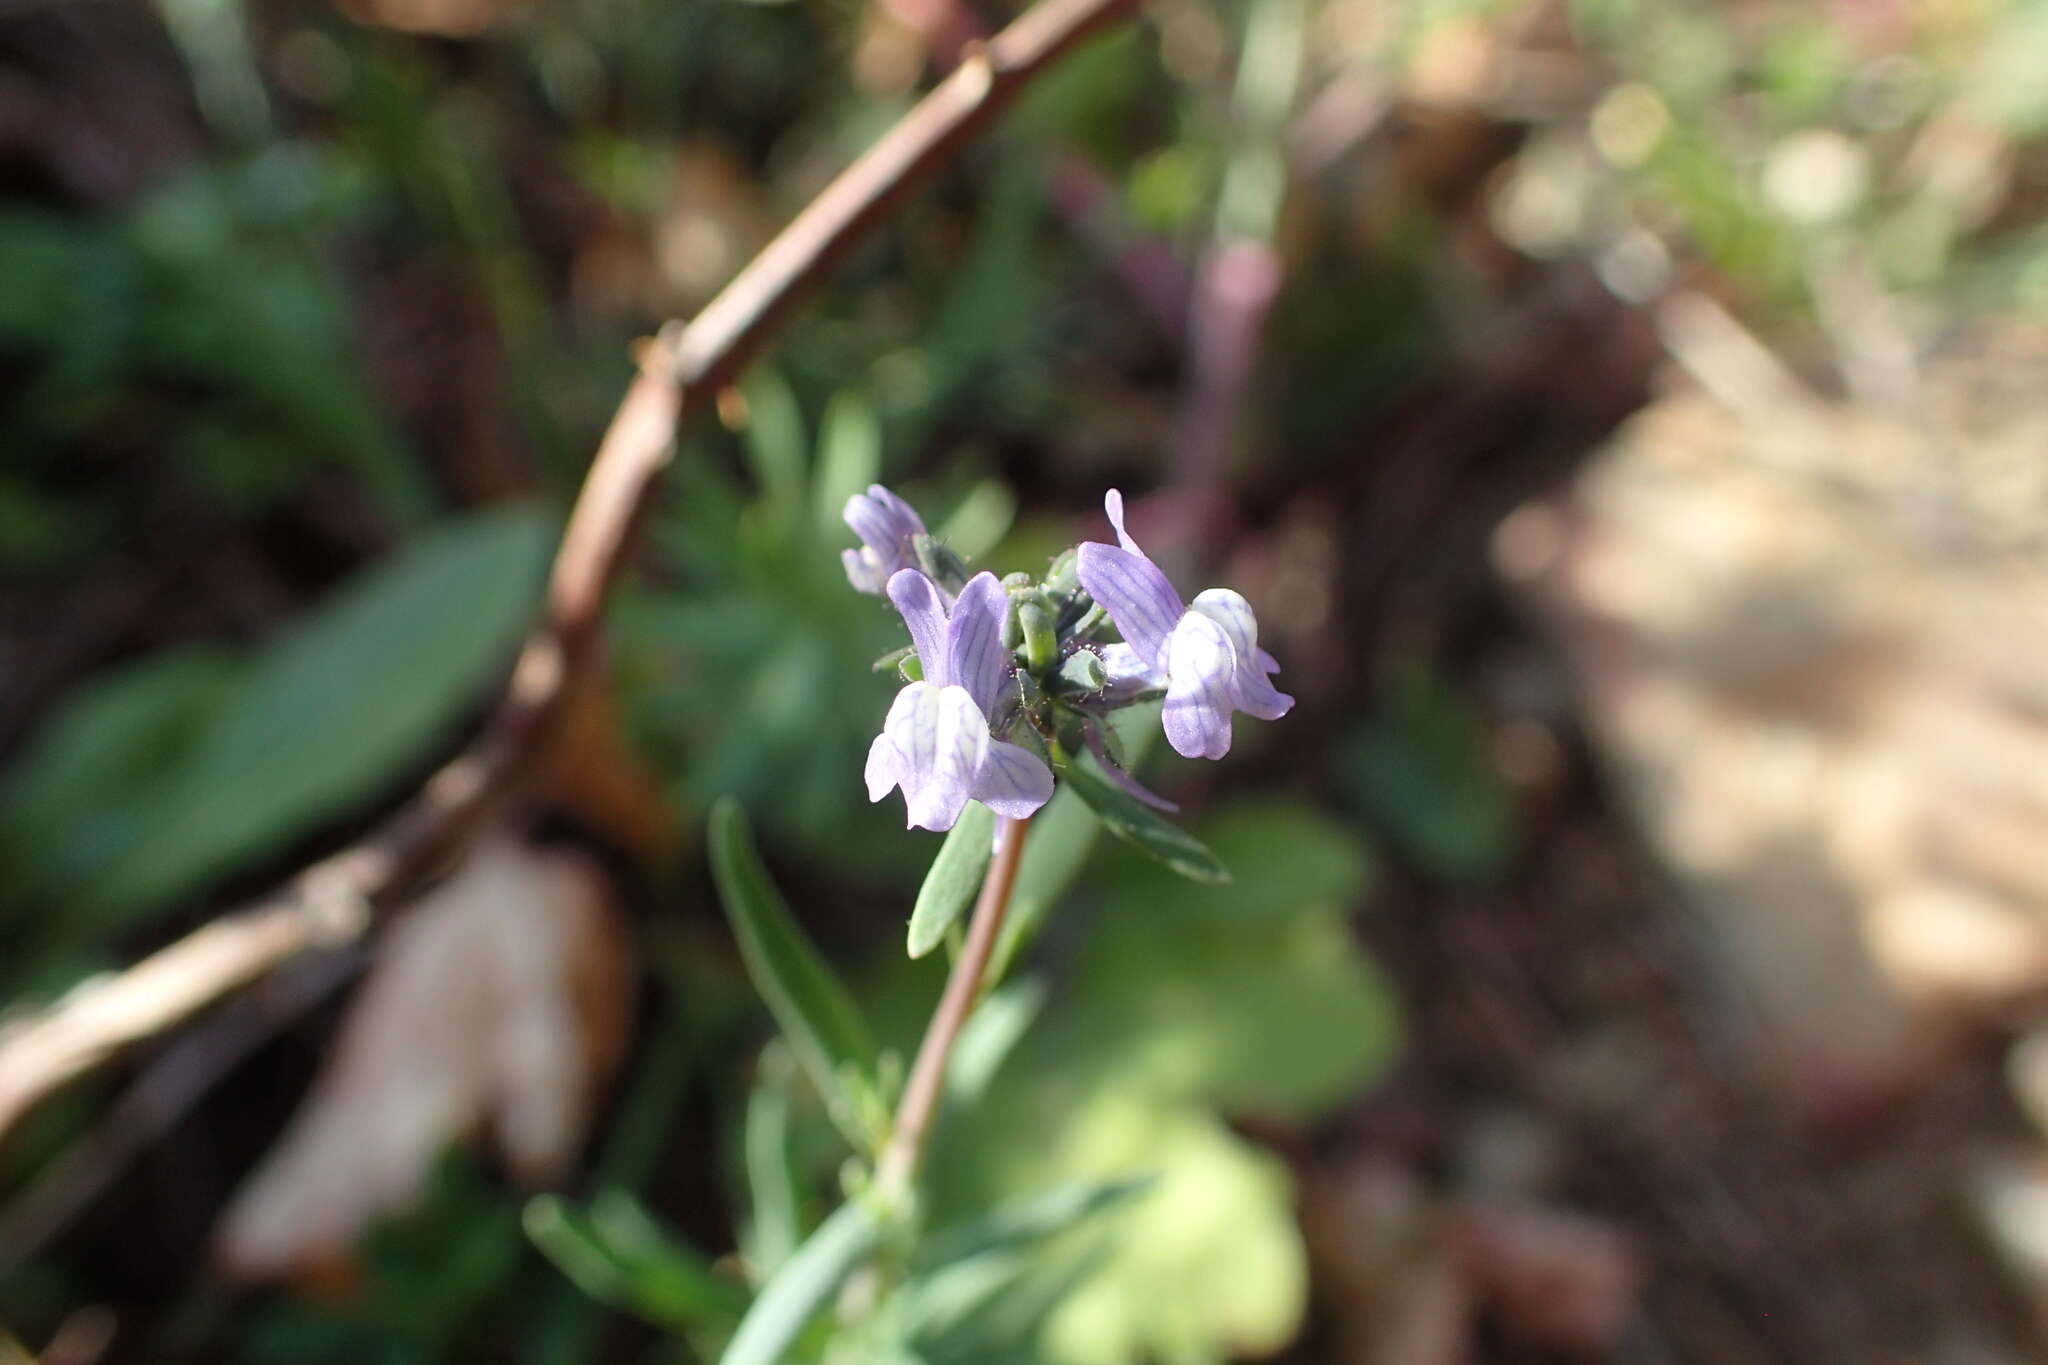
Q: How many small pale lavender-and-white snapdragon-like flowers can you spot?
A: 3